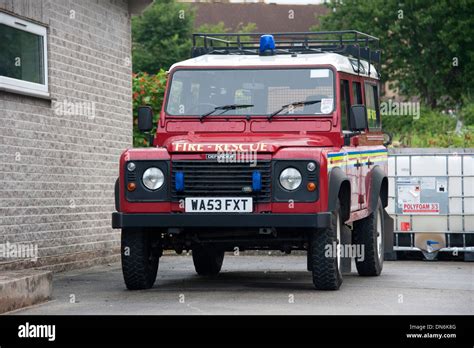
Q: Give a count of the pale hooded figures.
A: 0